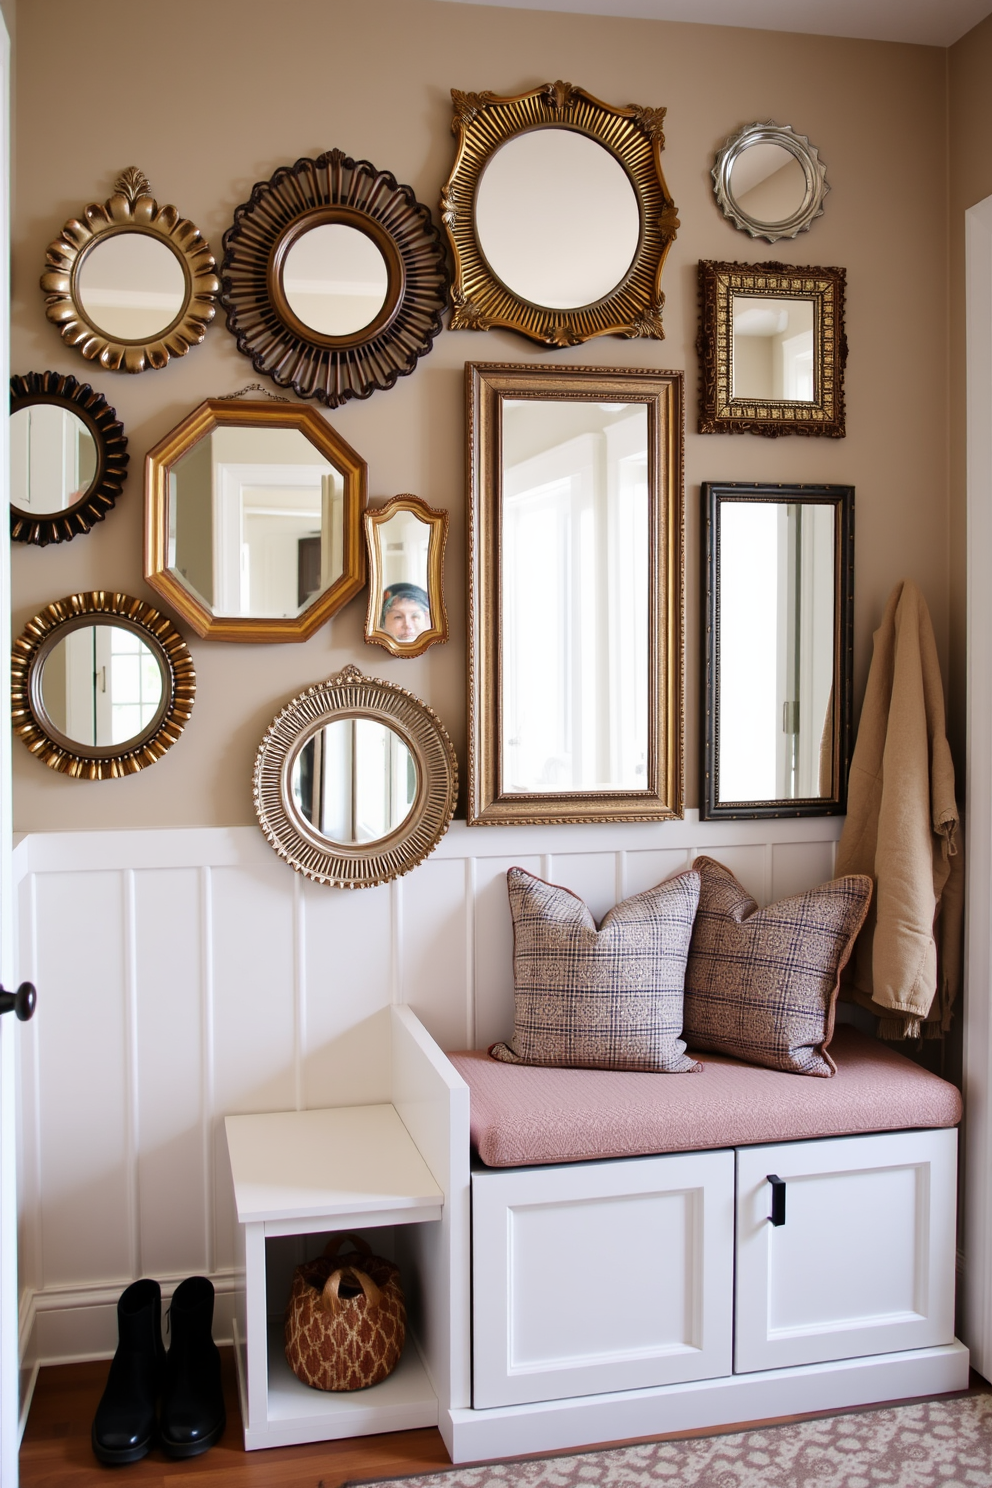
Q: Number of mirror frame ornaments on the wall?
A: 12